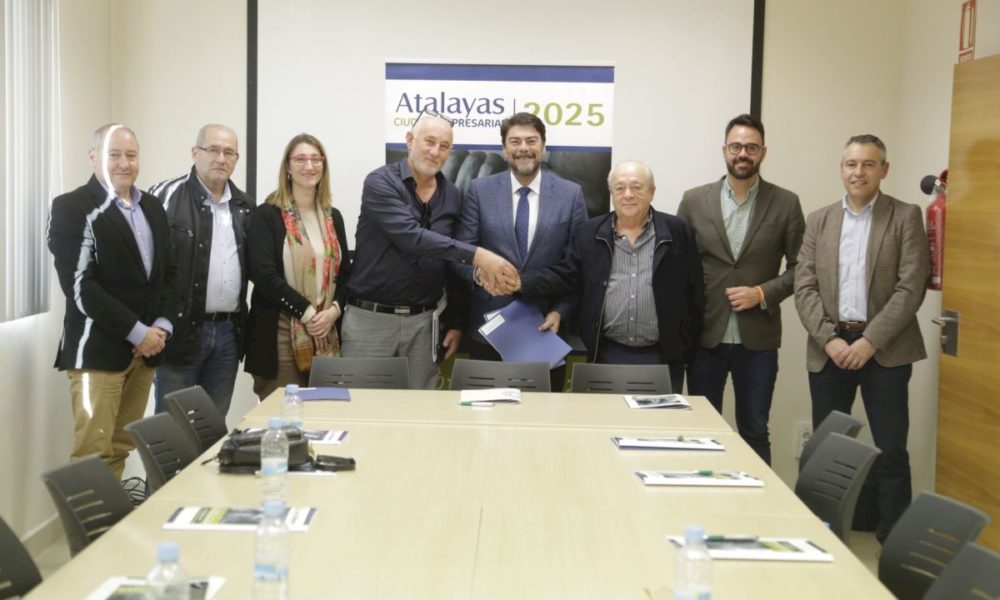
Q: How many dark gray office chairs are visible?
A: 11